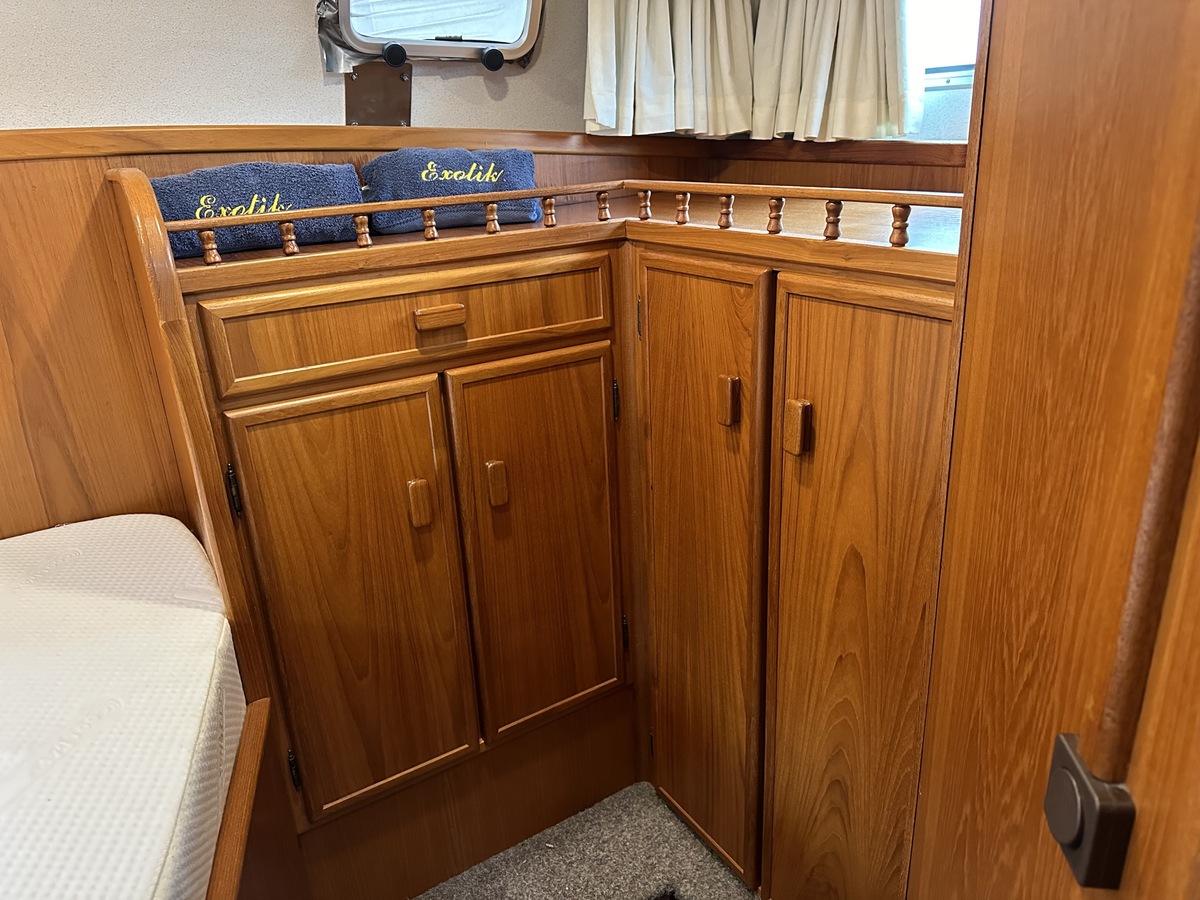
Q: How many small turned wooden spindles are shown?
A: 13